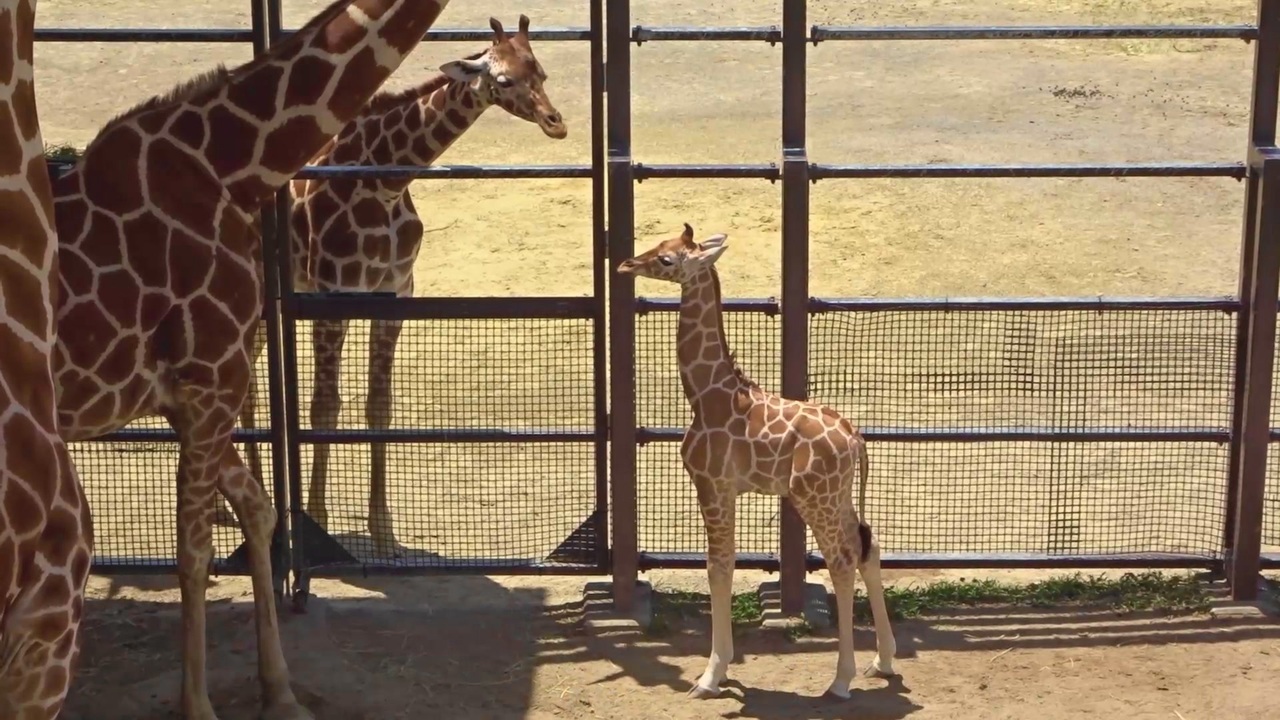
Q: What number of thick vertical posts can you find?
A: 3